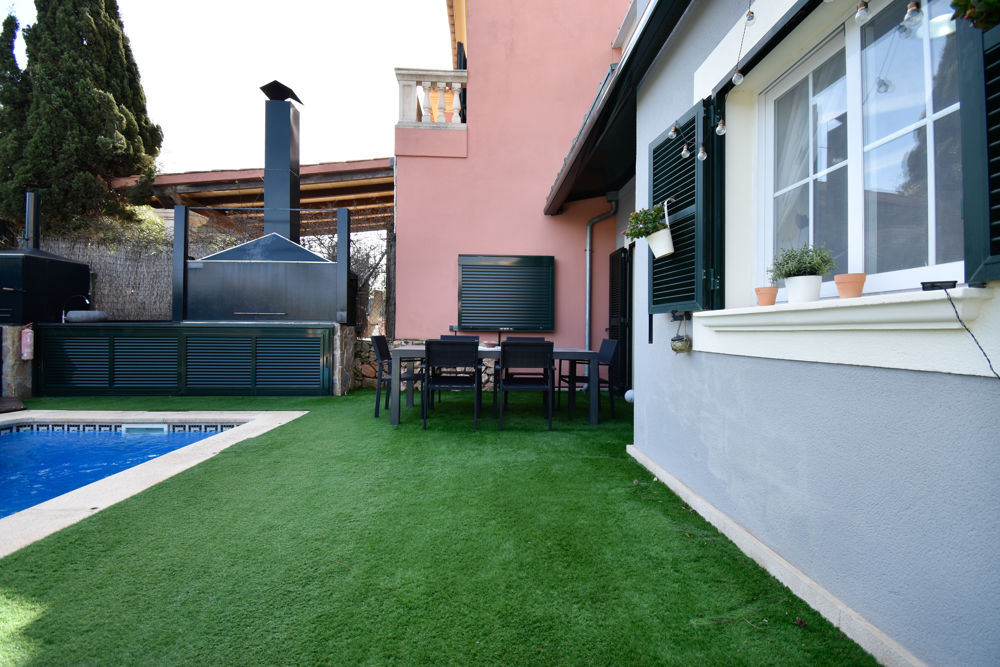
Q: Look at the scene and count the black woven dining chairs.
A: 6